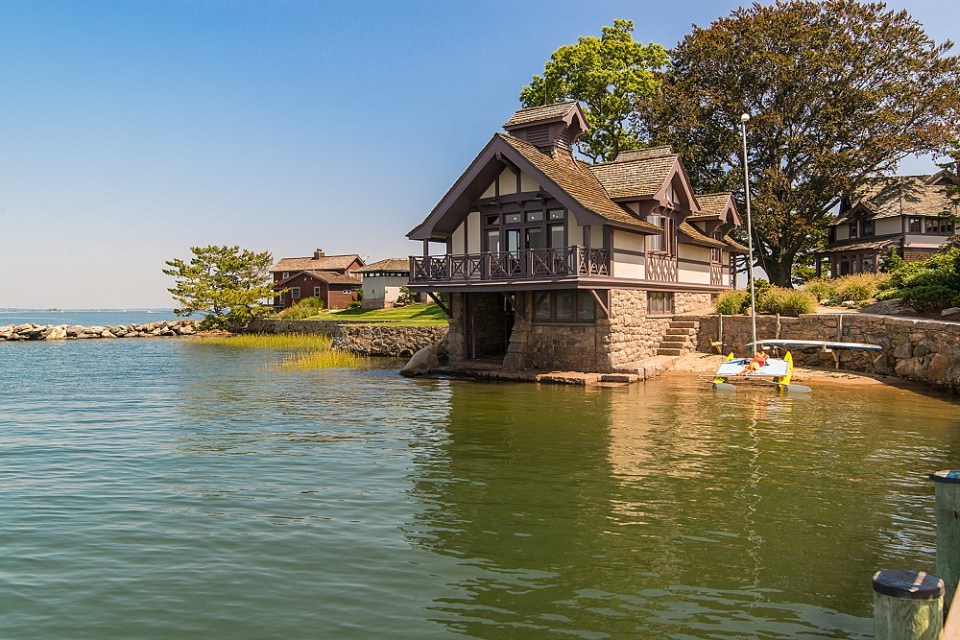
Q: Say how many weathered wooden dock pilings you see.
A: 2